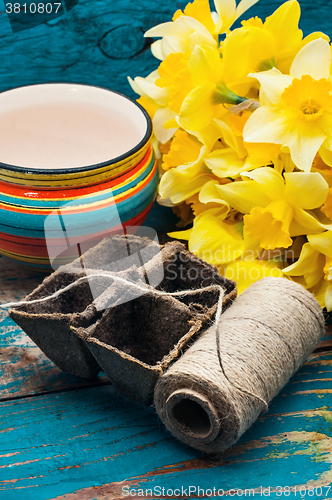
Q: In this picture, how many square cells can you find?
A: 4